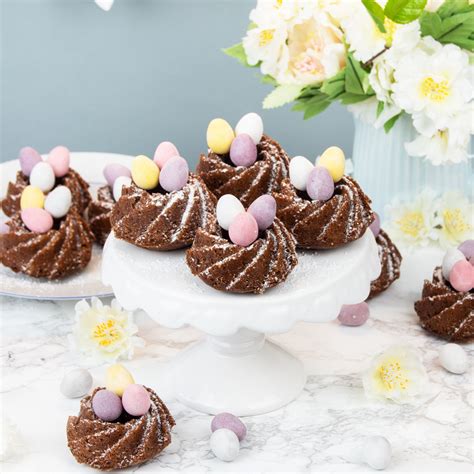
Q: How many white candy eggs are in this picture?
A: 11